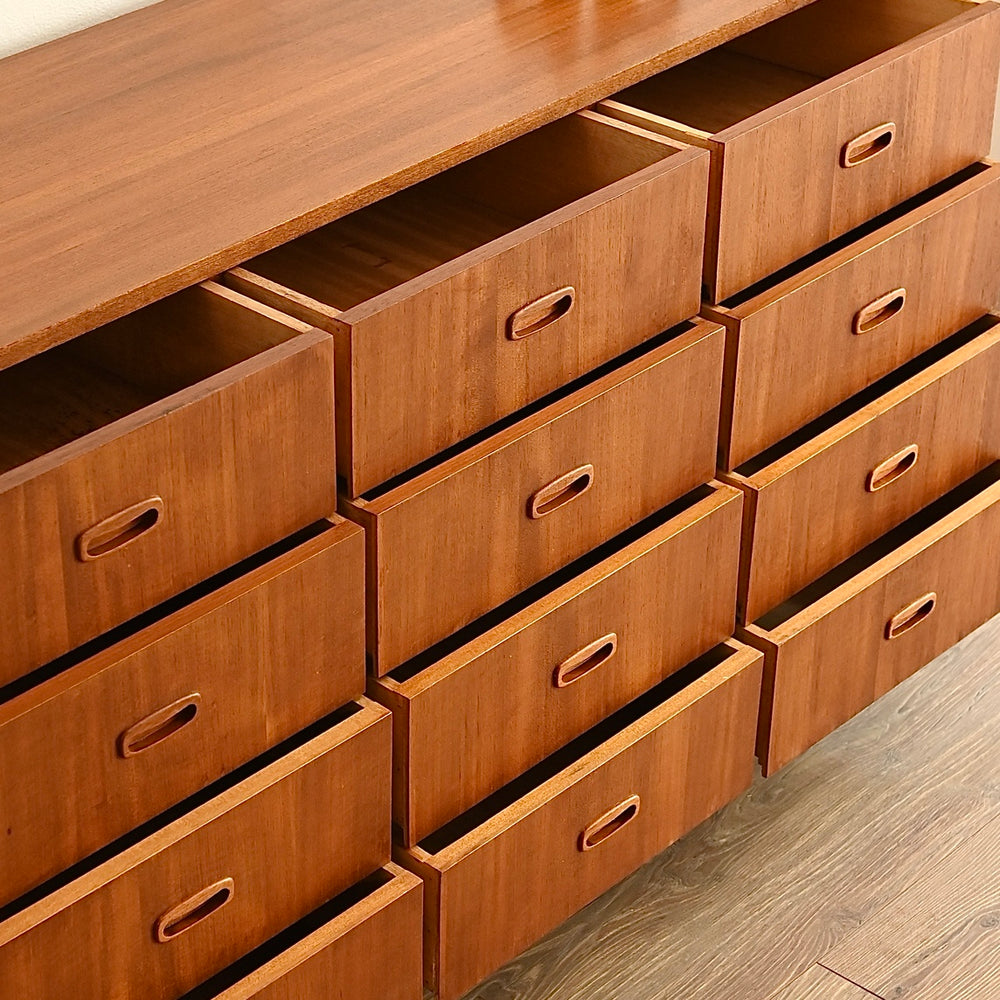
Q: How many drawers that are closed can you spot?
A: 0